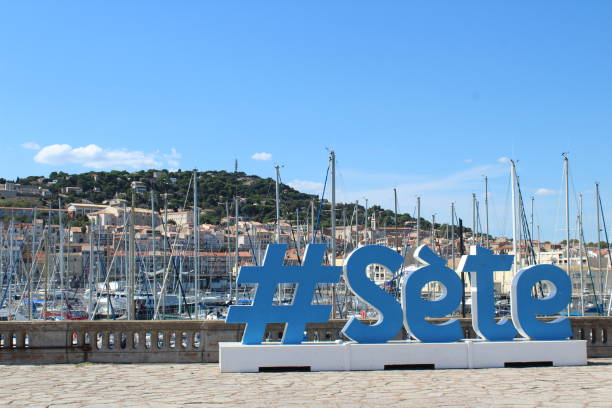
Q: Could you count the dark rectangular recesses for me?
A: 3